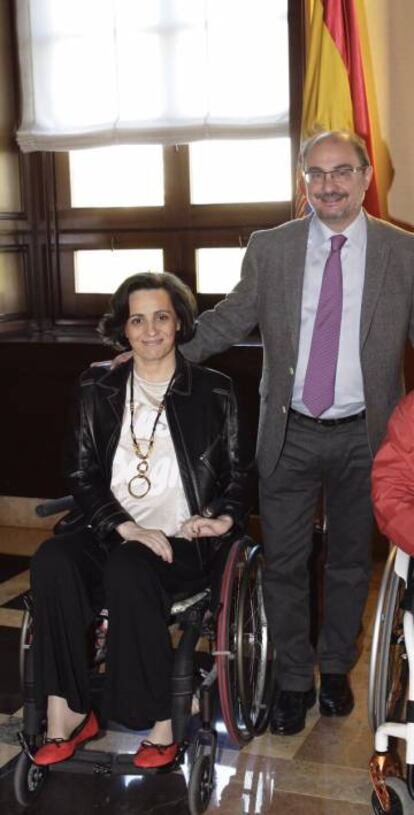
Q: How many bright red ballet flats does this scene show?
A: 2